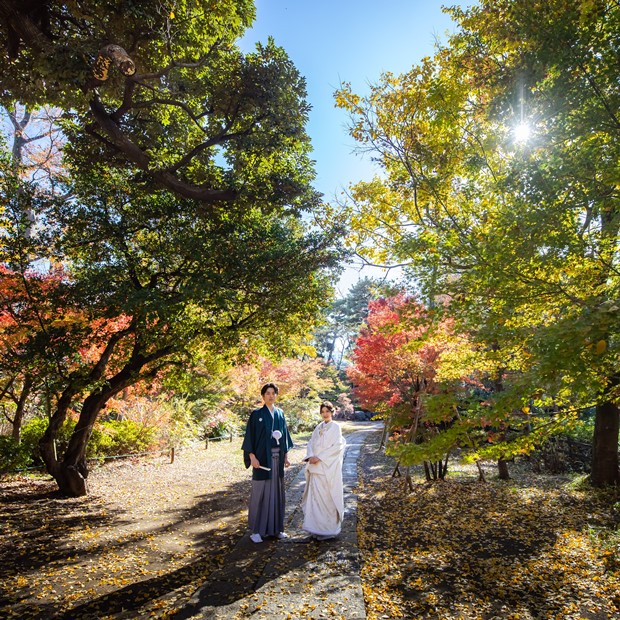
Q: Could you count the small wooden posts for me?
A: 3